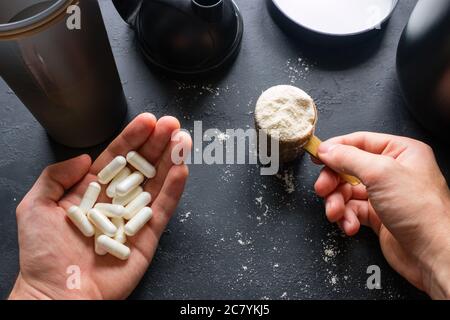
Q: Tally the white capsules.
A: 14